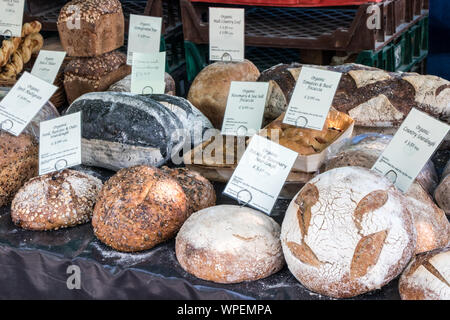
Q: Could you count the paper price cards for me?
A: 11